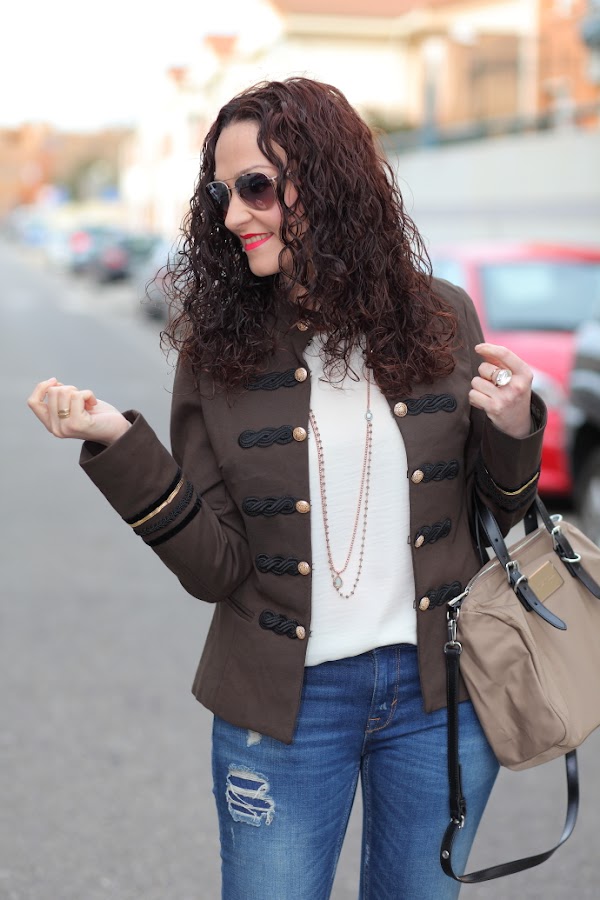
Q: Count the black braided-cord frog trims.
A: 9